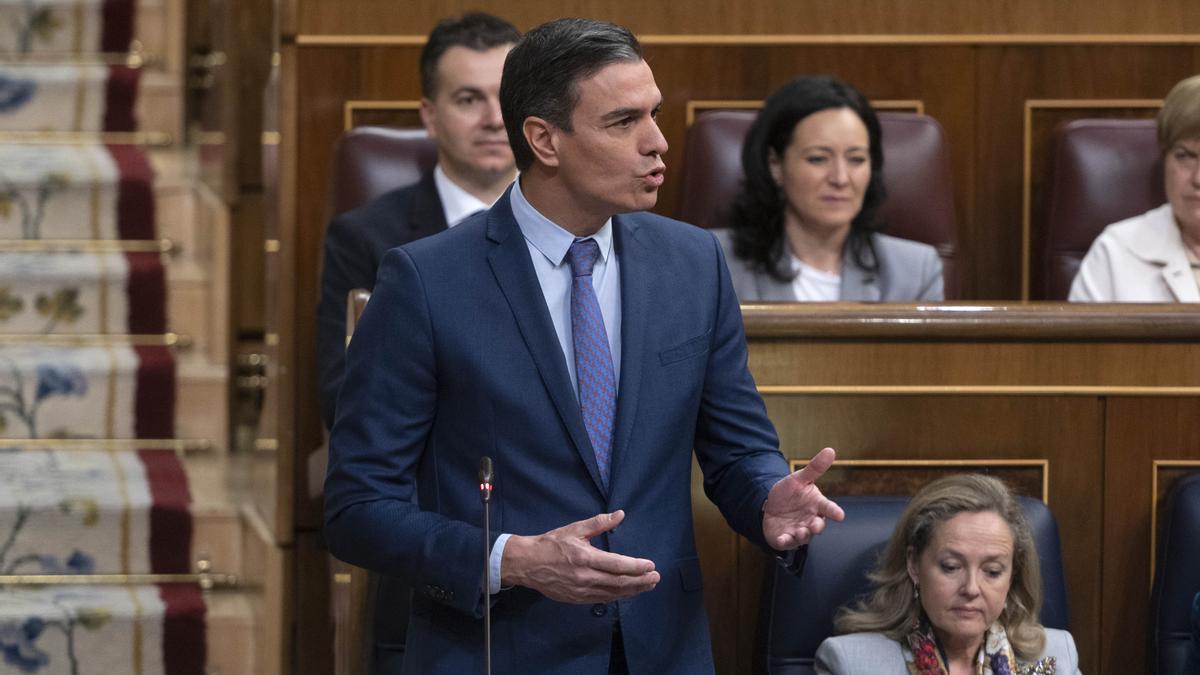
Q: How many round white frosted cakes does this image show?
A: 0